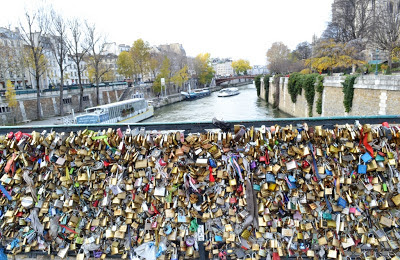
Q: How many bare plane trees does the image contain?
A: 4